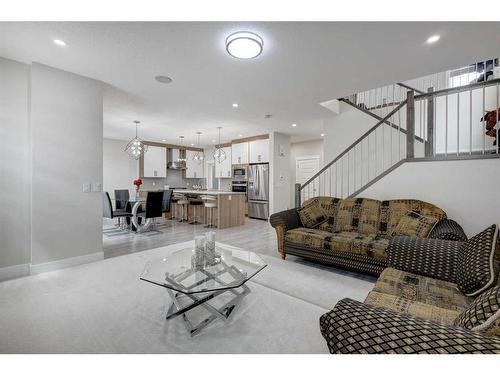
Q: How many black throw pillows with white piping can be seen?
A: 2